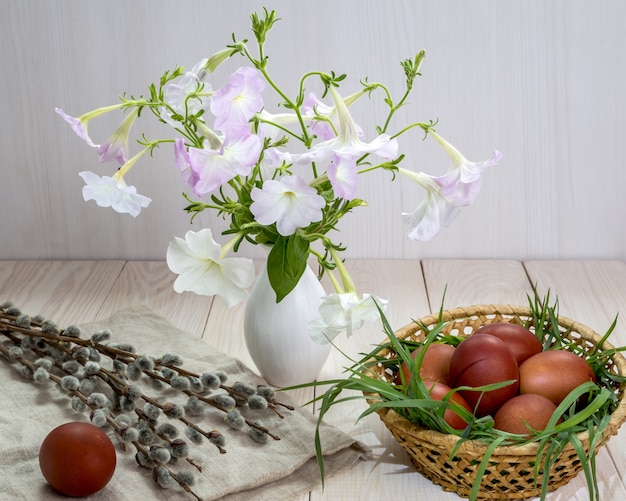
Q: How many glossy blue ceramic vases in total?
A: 0